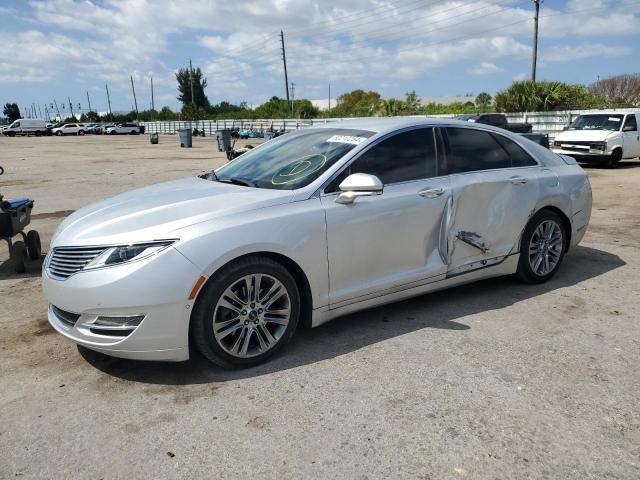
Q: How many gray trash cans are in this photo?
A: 2